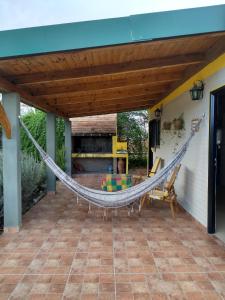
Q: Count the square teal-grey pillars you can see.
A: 3